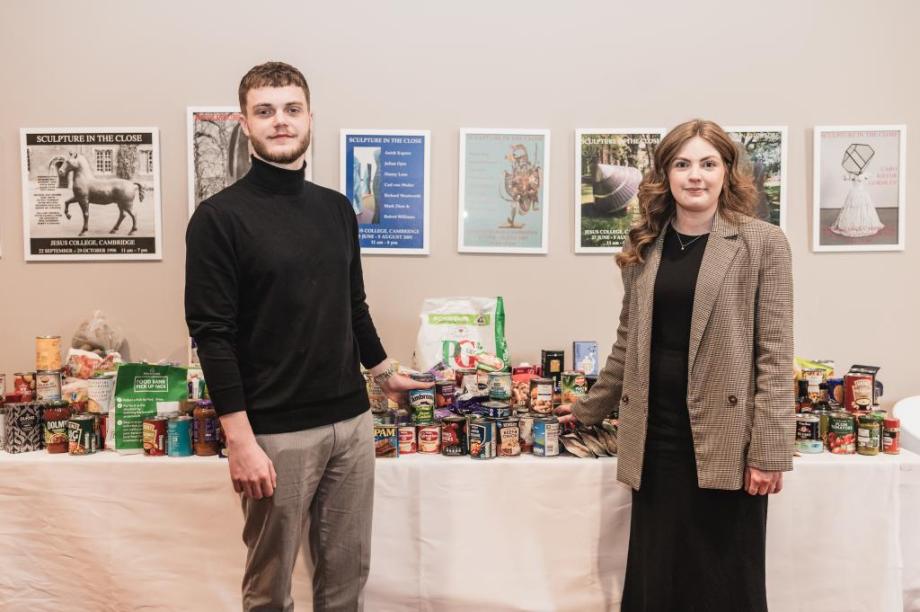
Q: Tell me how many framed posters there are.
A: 7